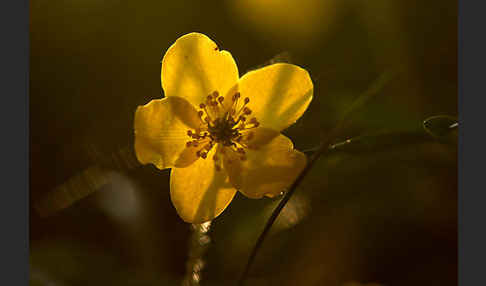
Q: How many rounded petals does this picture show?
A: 5